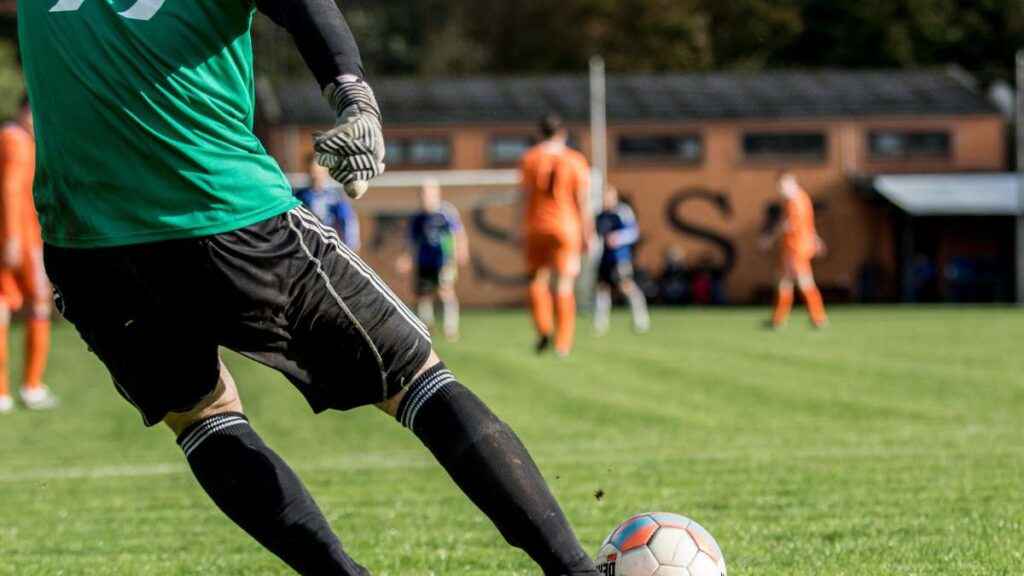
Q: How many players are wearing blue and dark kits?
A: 3